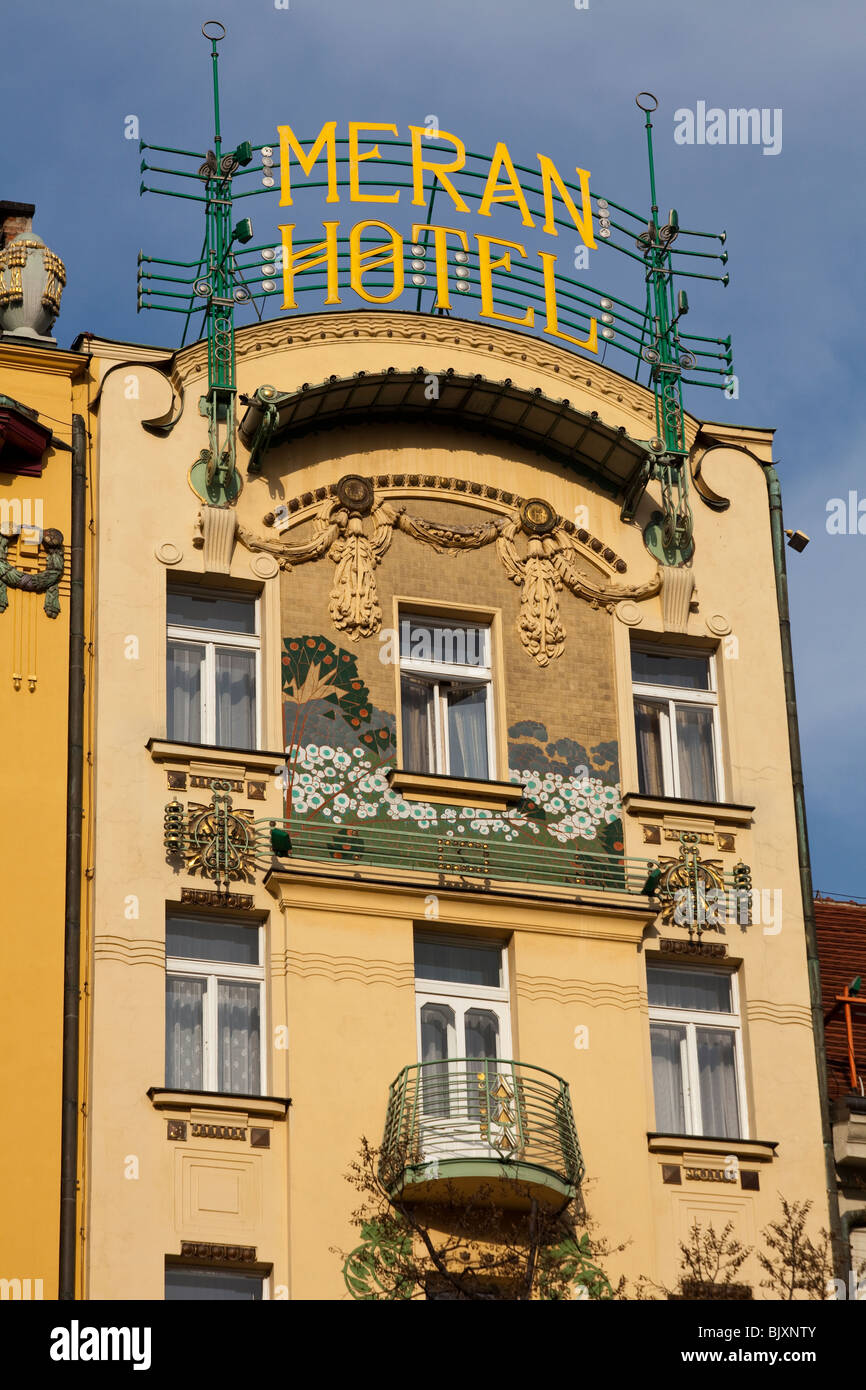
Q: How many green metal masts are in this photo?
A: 2